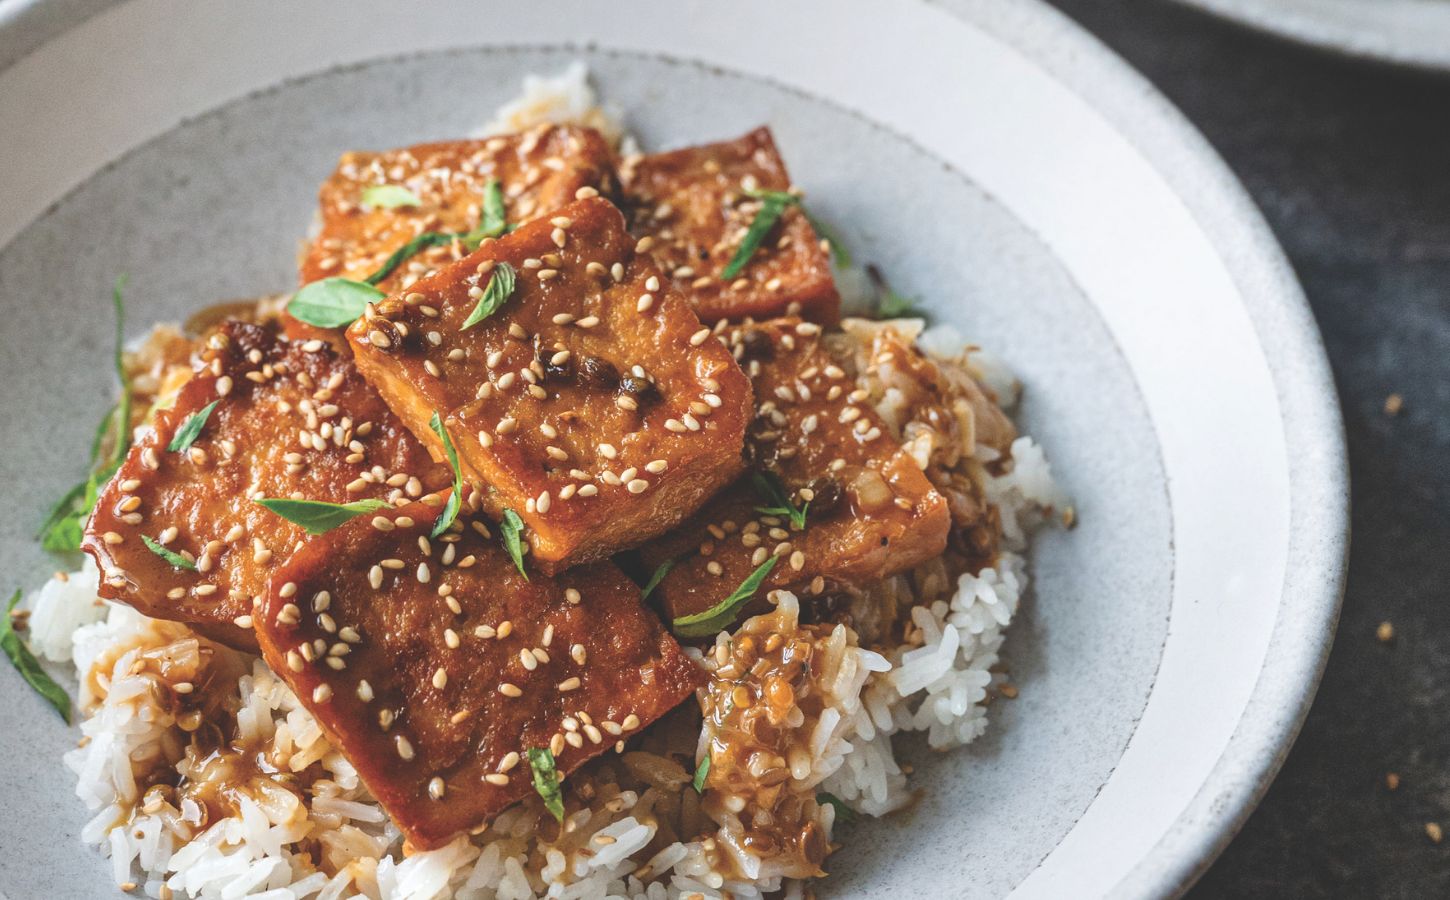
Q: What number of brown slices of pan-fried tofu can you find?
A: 6